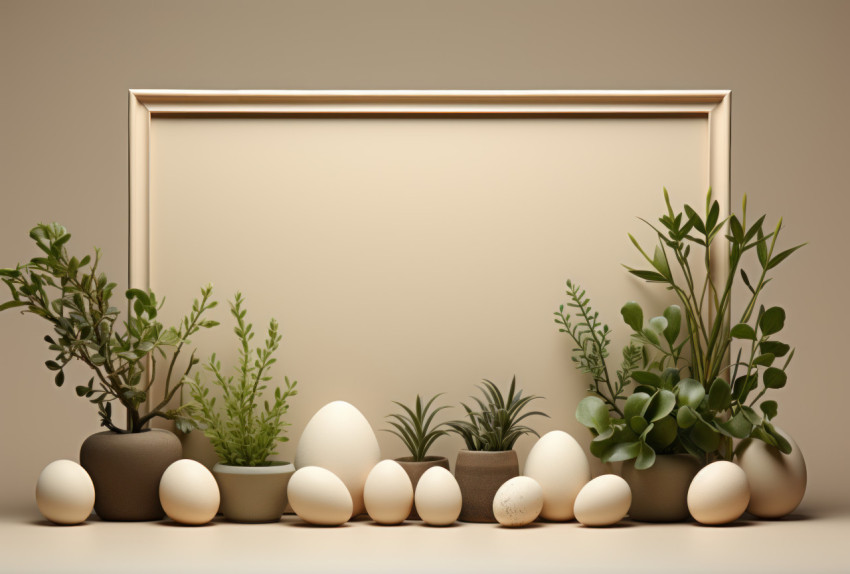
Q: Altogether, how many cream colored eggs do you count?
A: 10